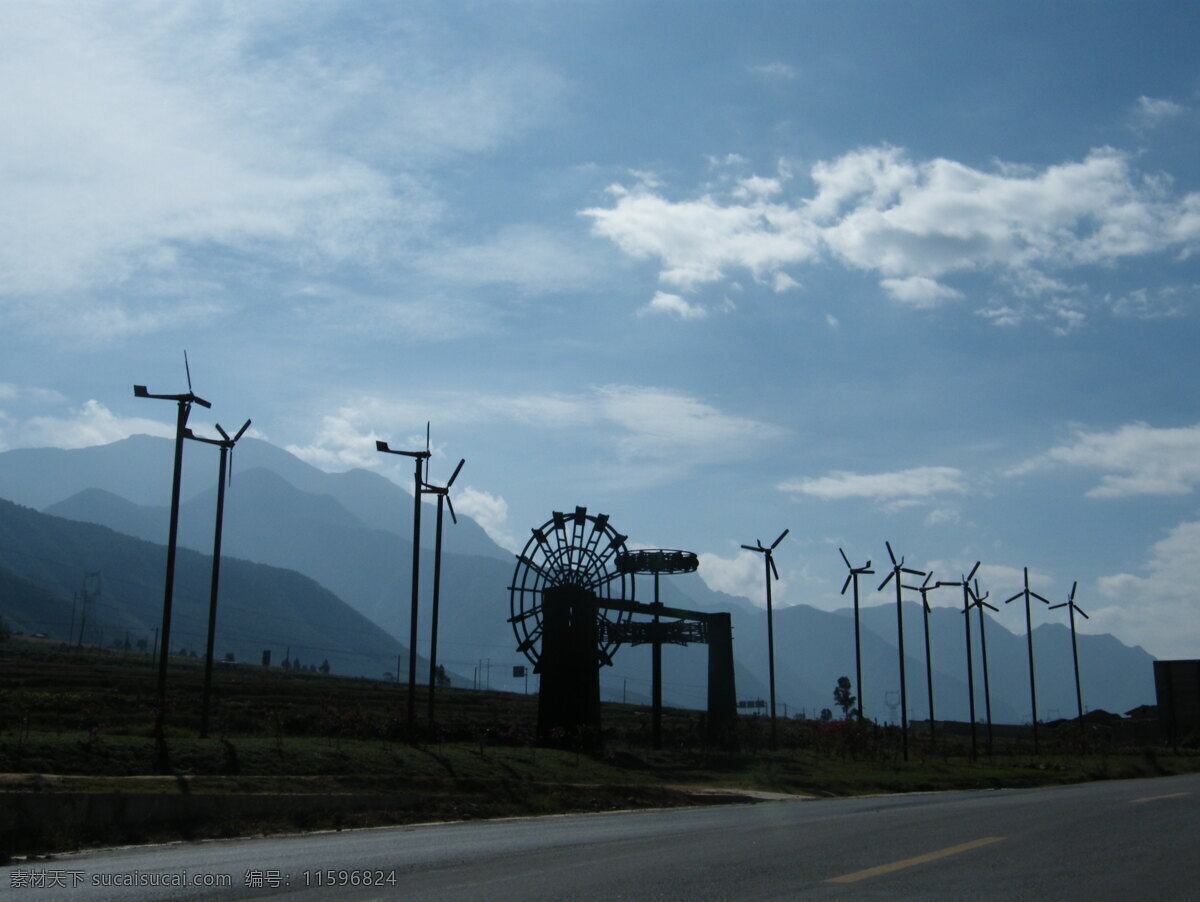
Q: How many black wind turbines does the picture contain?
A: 12